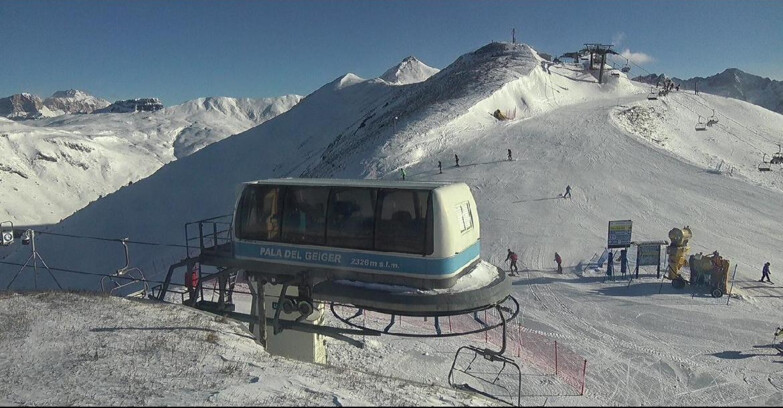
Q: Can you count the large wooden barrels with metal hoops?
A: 0